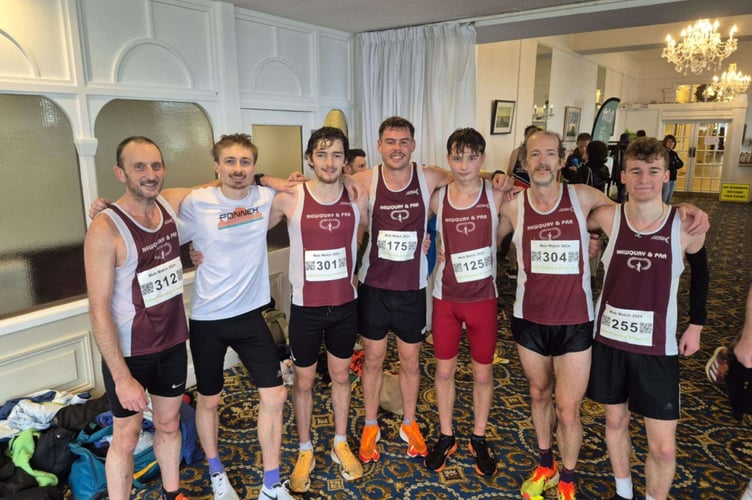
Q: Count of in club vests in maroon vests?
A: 6